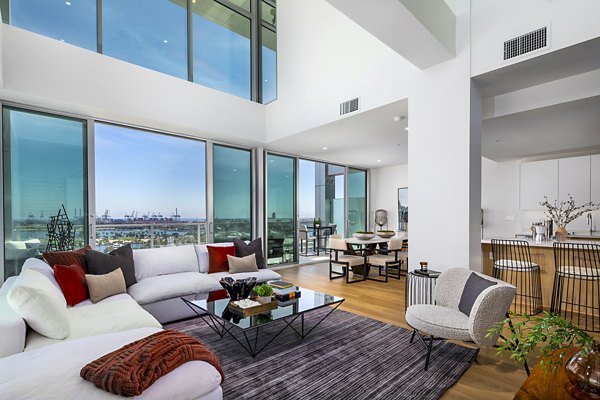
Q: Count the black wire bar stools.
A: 2